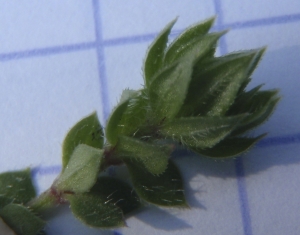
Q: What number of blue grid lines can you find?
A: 4